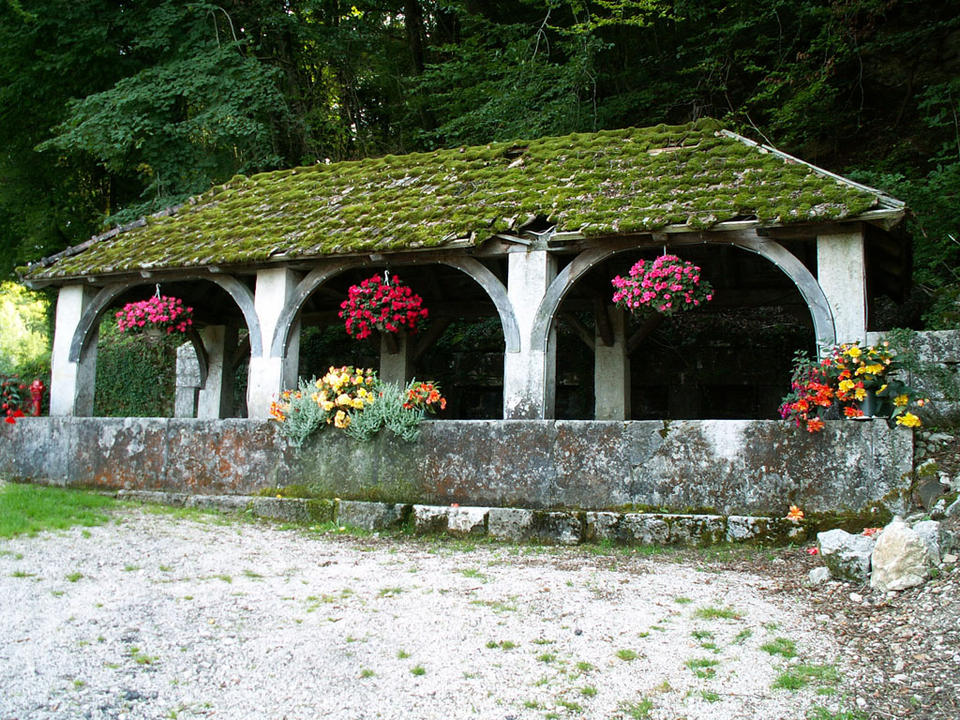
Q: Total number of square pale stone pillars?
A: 7